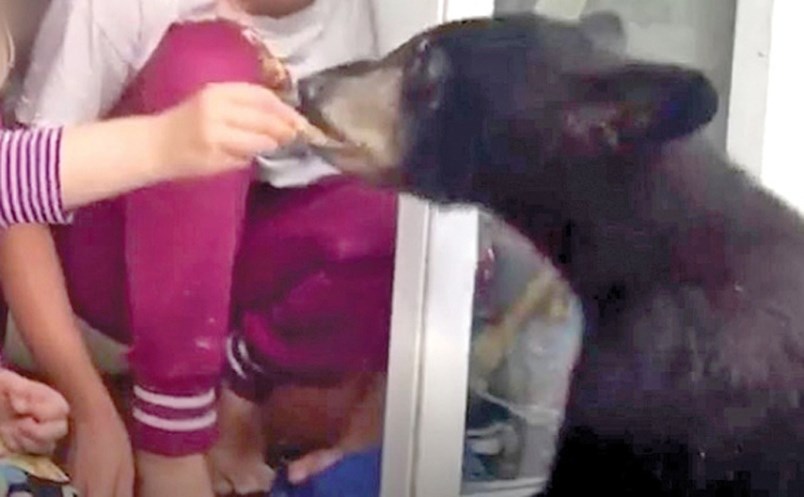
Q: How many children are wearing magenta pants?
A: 1